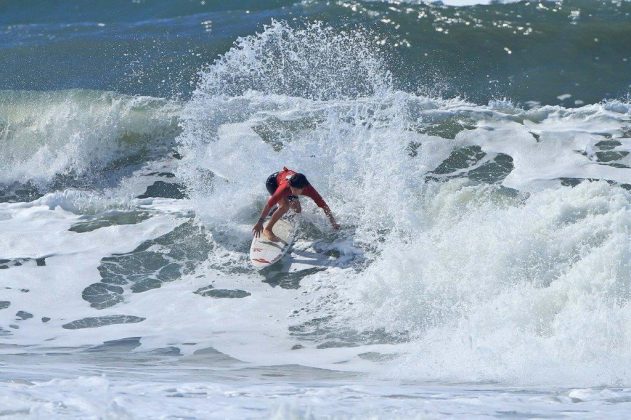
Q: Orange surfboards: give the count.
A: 0